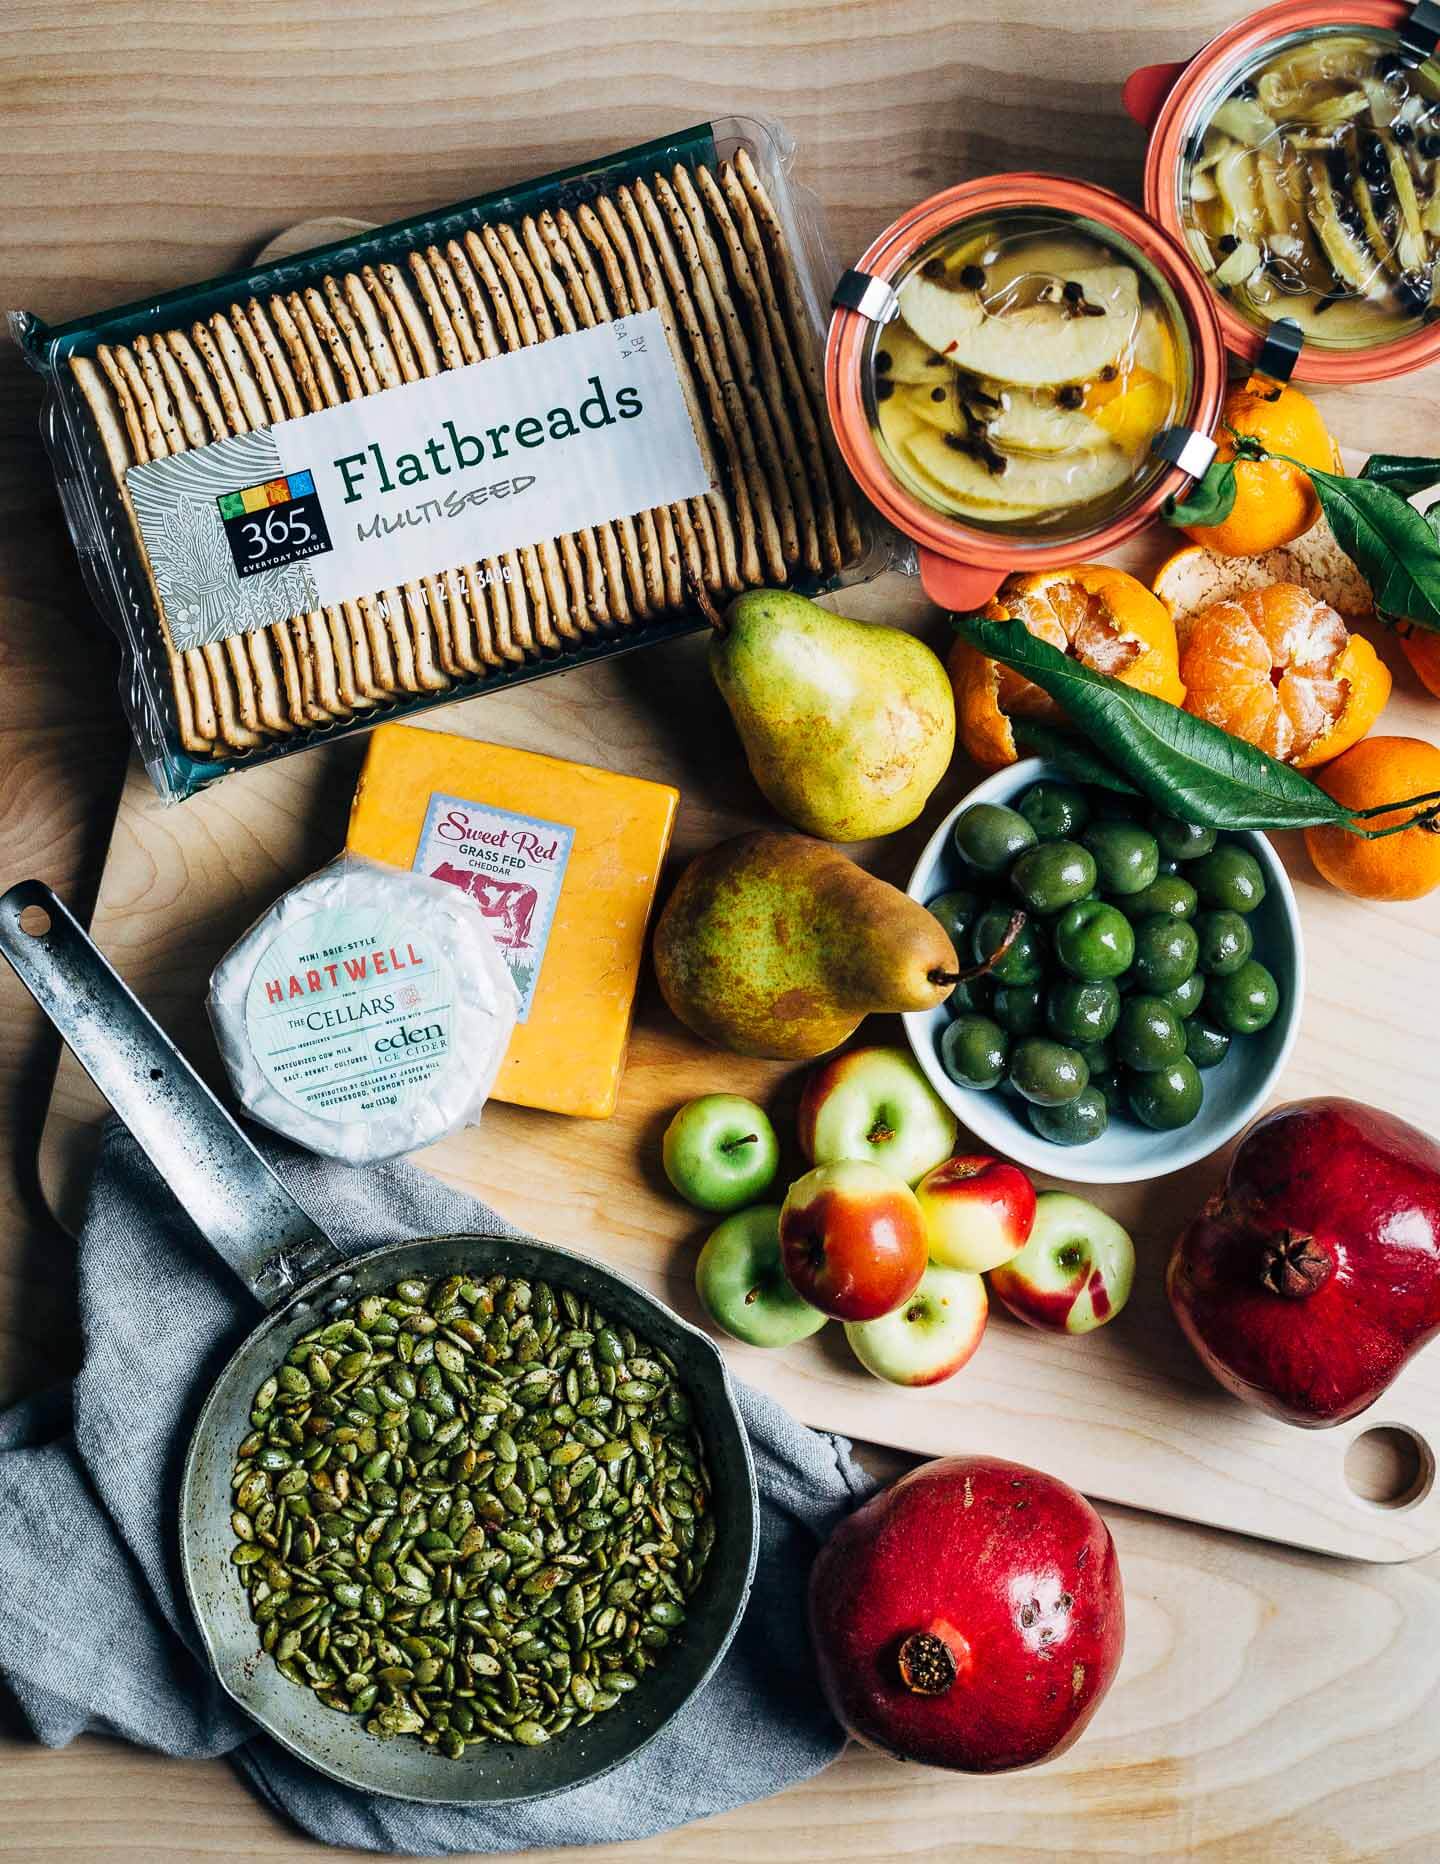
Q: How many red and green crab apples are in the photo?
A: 7